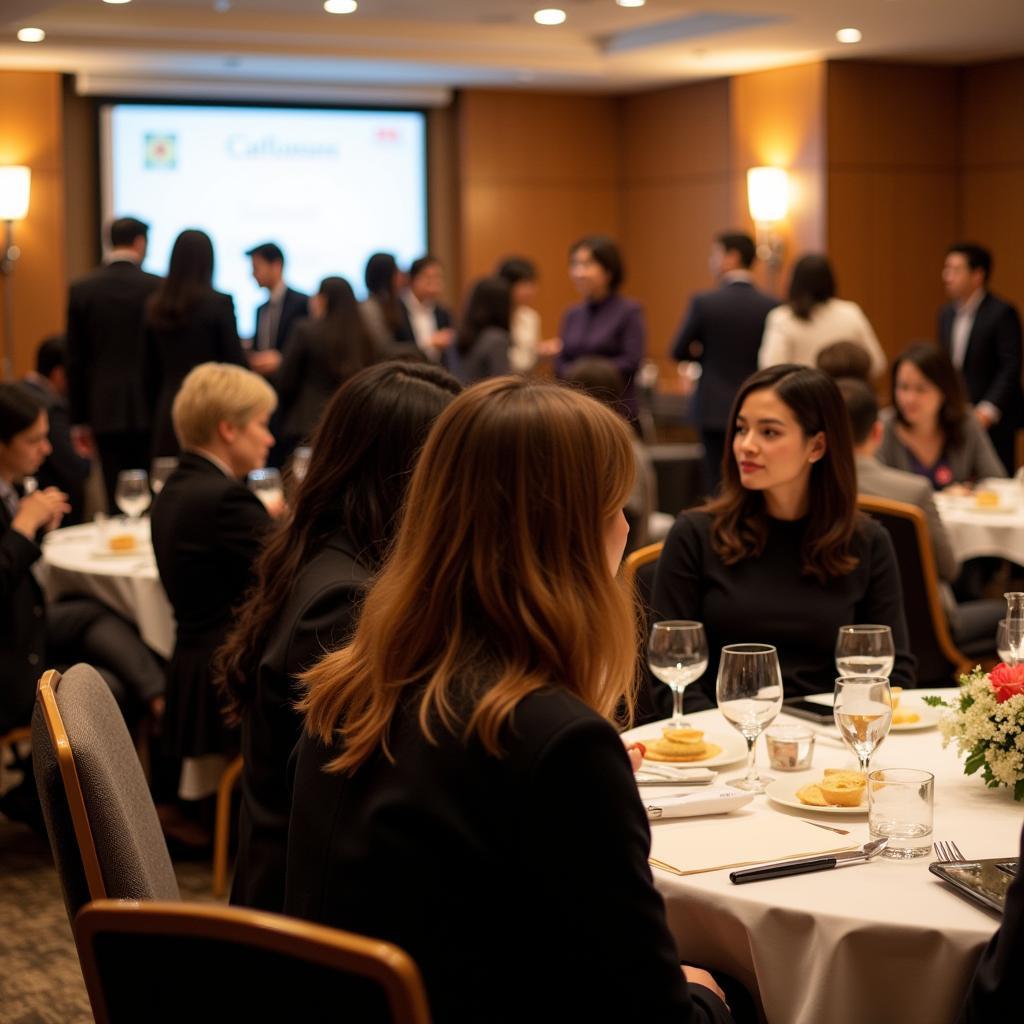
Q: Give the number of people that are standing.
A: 12